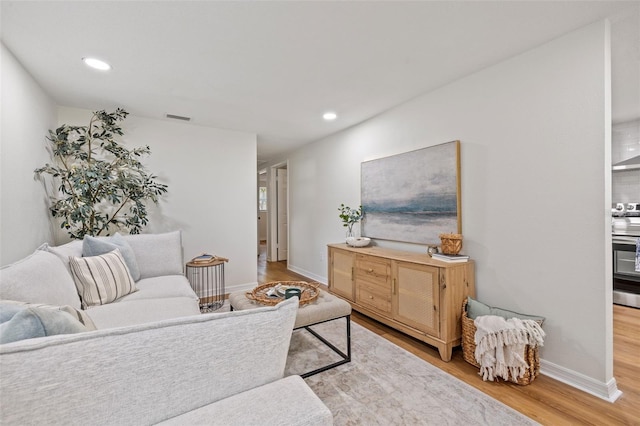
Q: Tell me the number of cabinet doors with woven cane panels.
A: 2